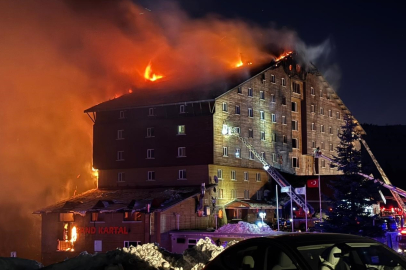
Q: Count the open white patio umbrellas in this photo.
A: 0